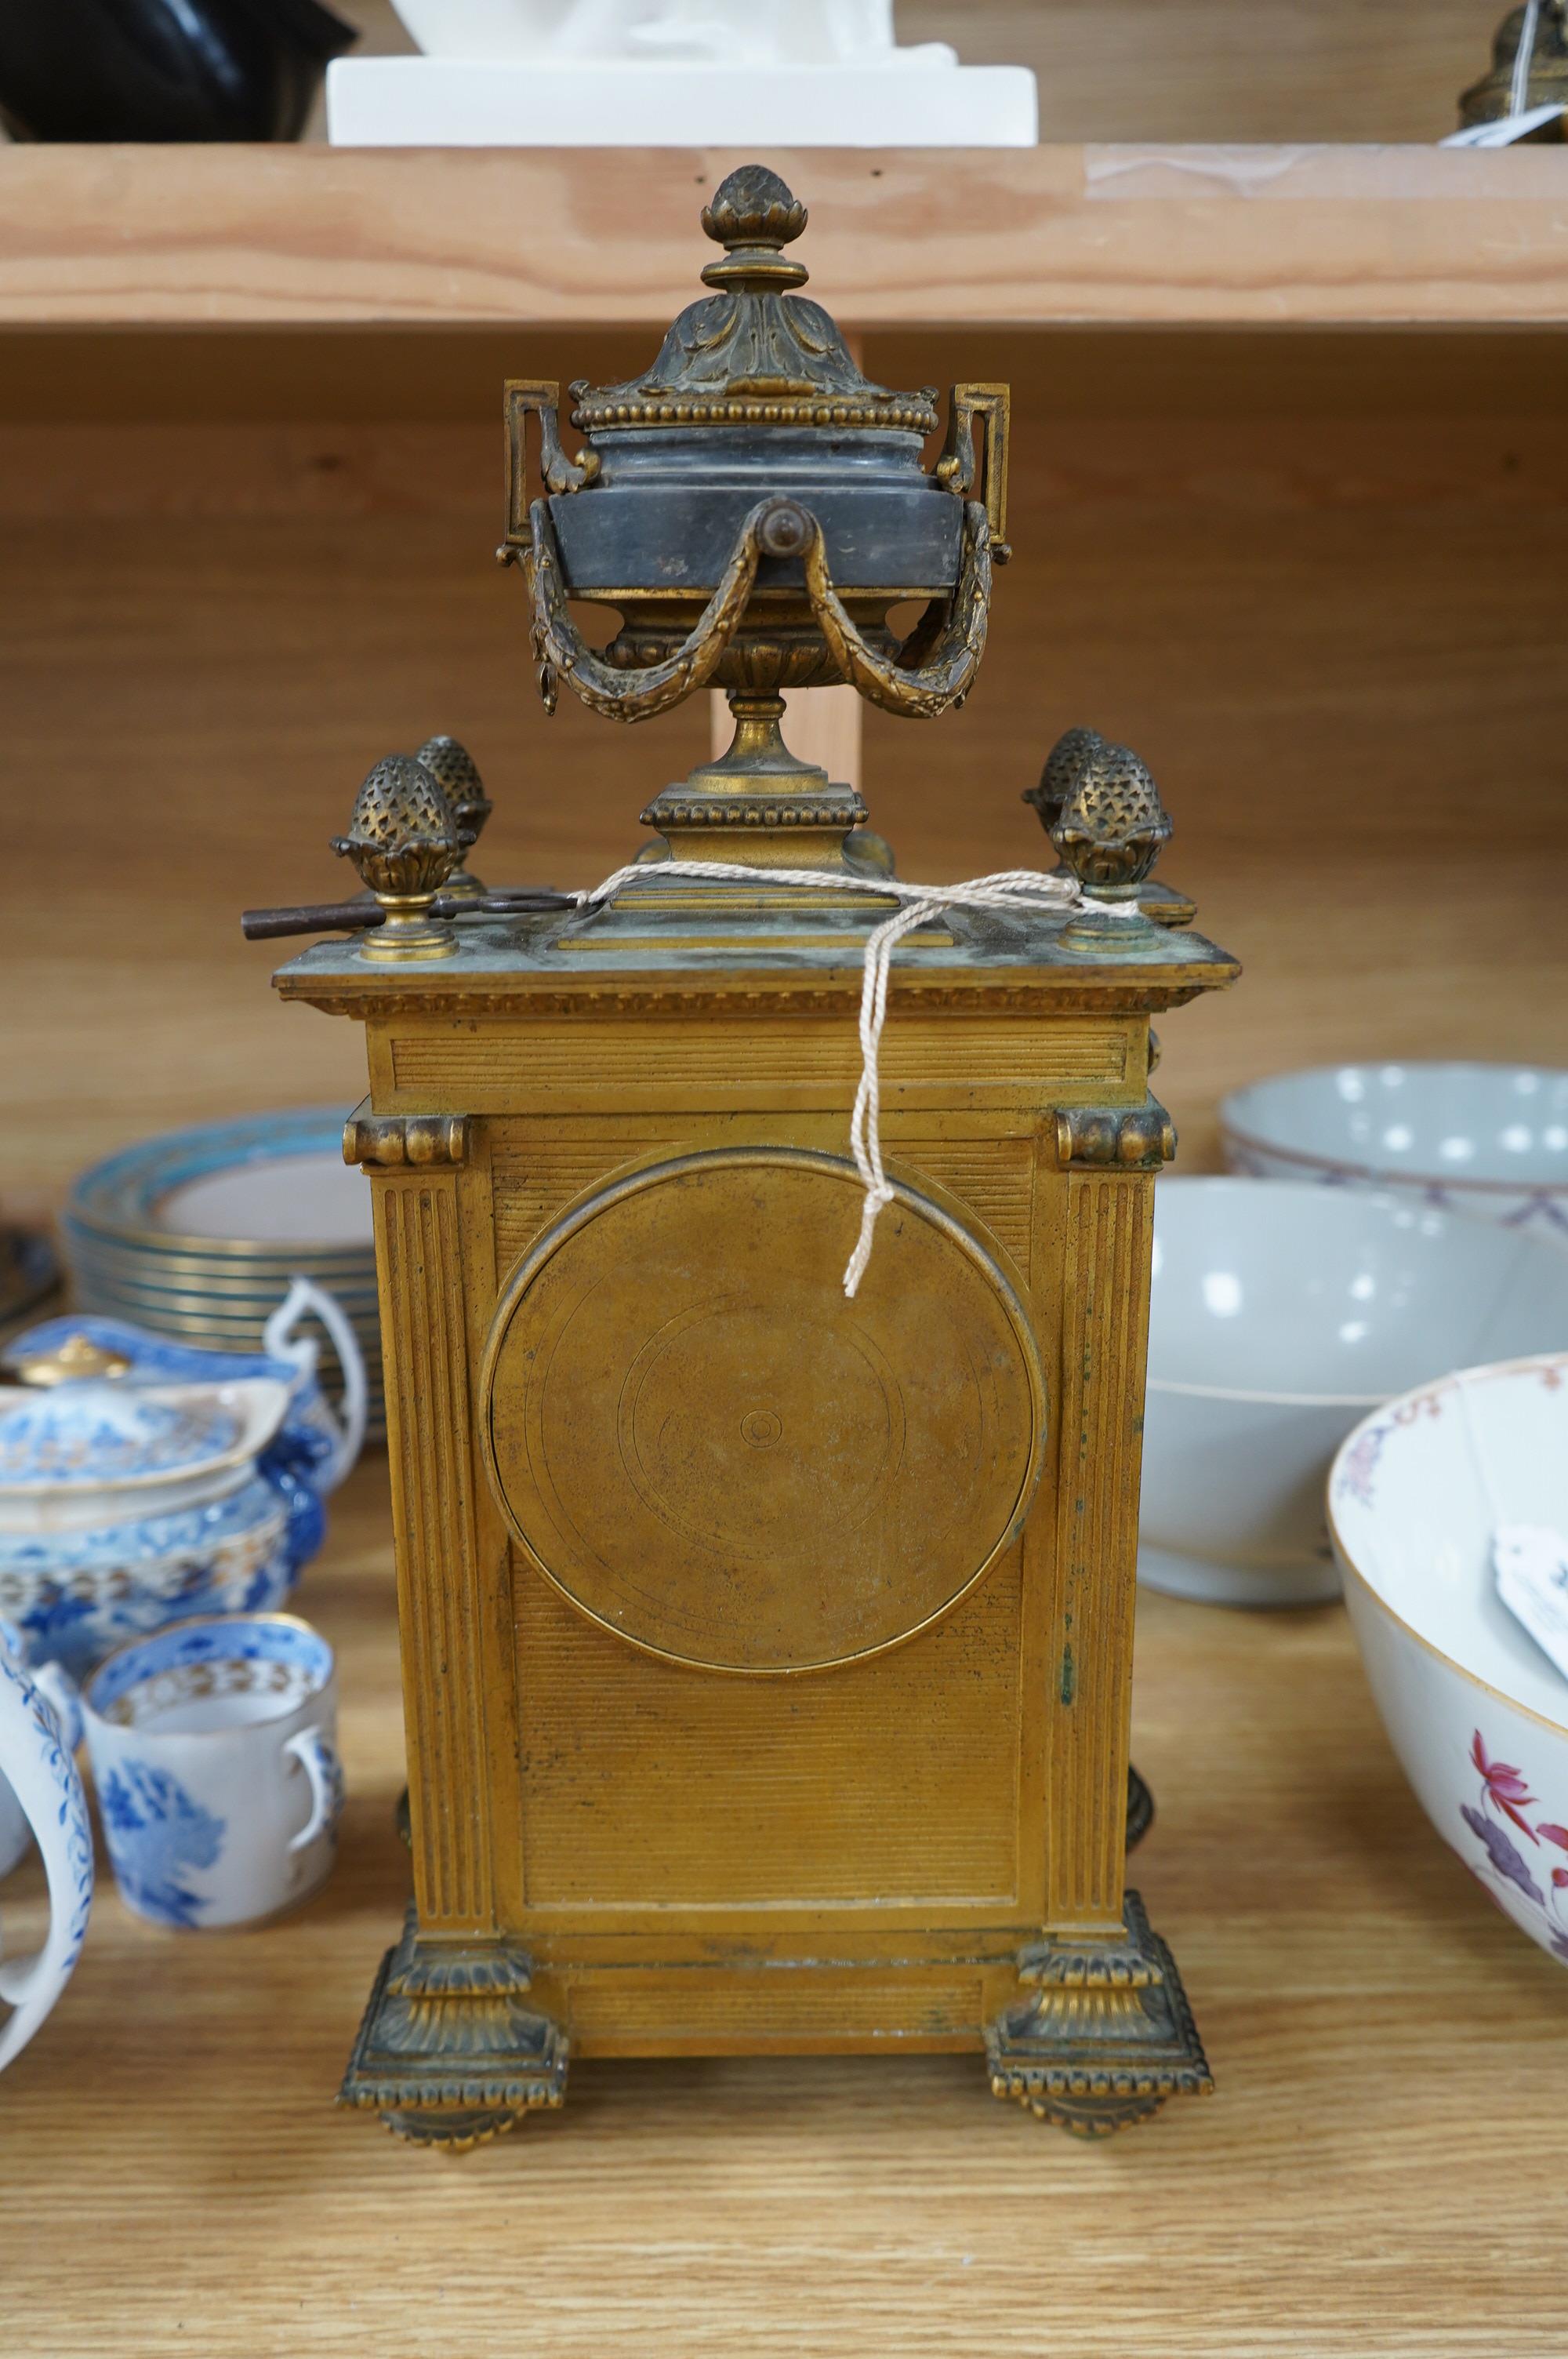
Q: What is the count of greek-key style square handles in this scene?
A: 2